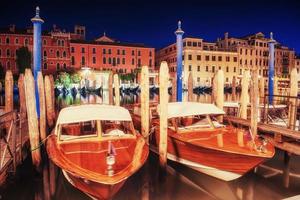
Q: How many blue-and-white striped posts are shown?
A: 3